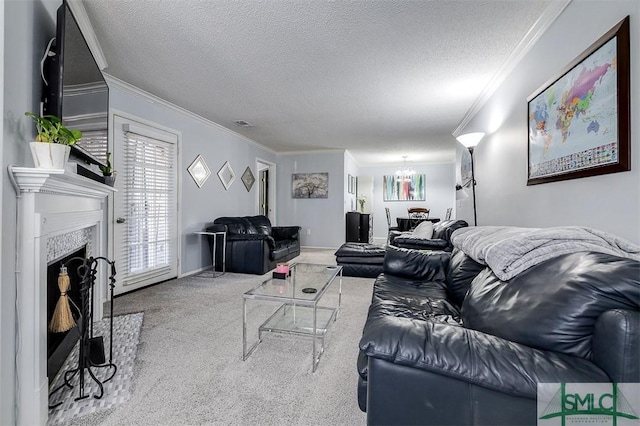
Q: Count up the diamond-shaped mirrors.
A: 3